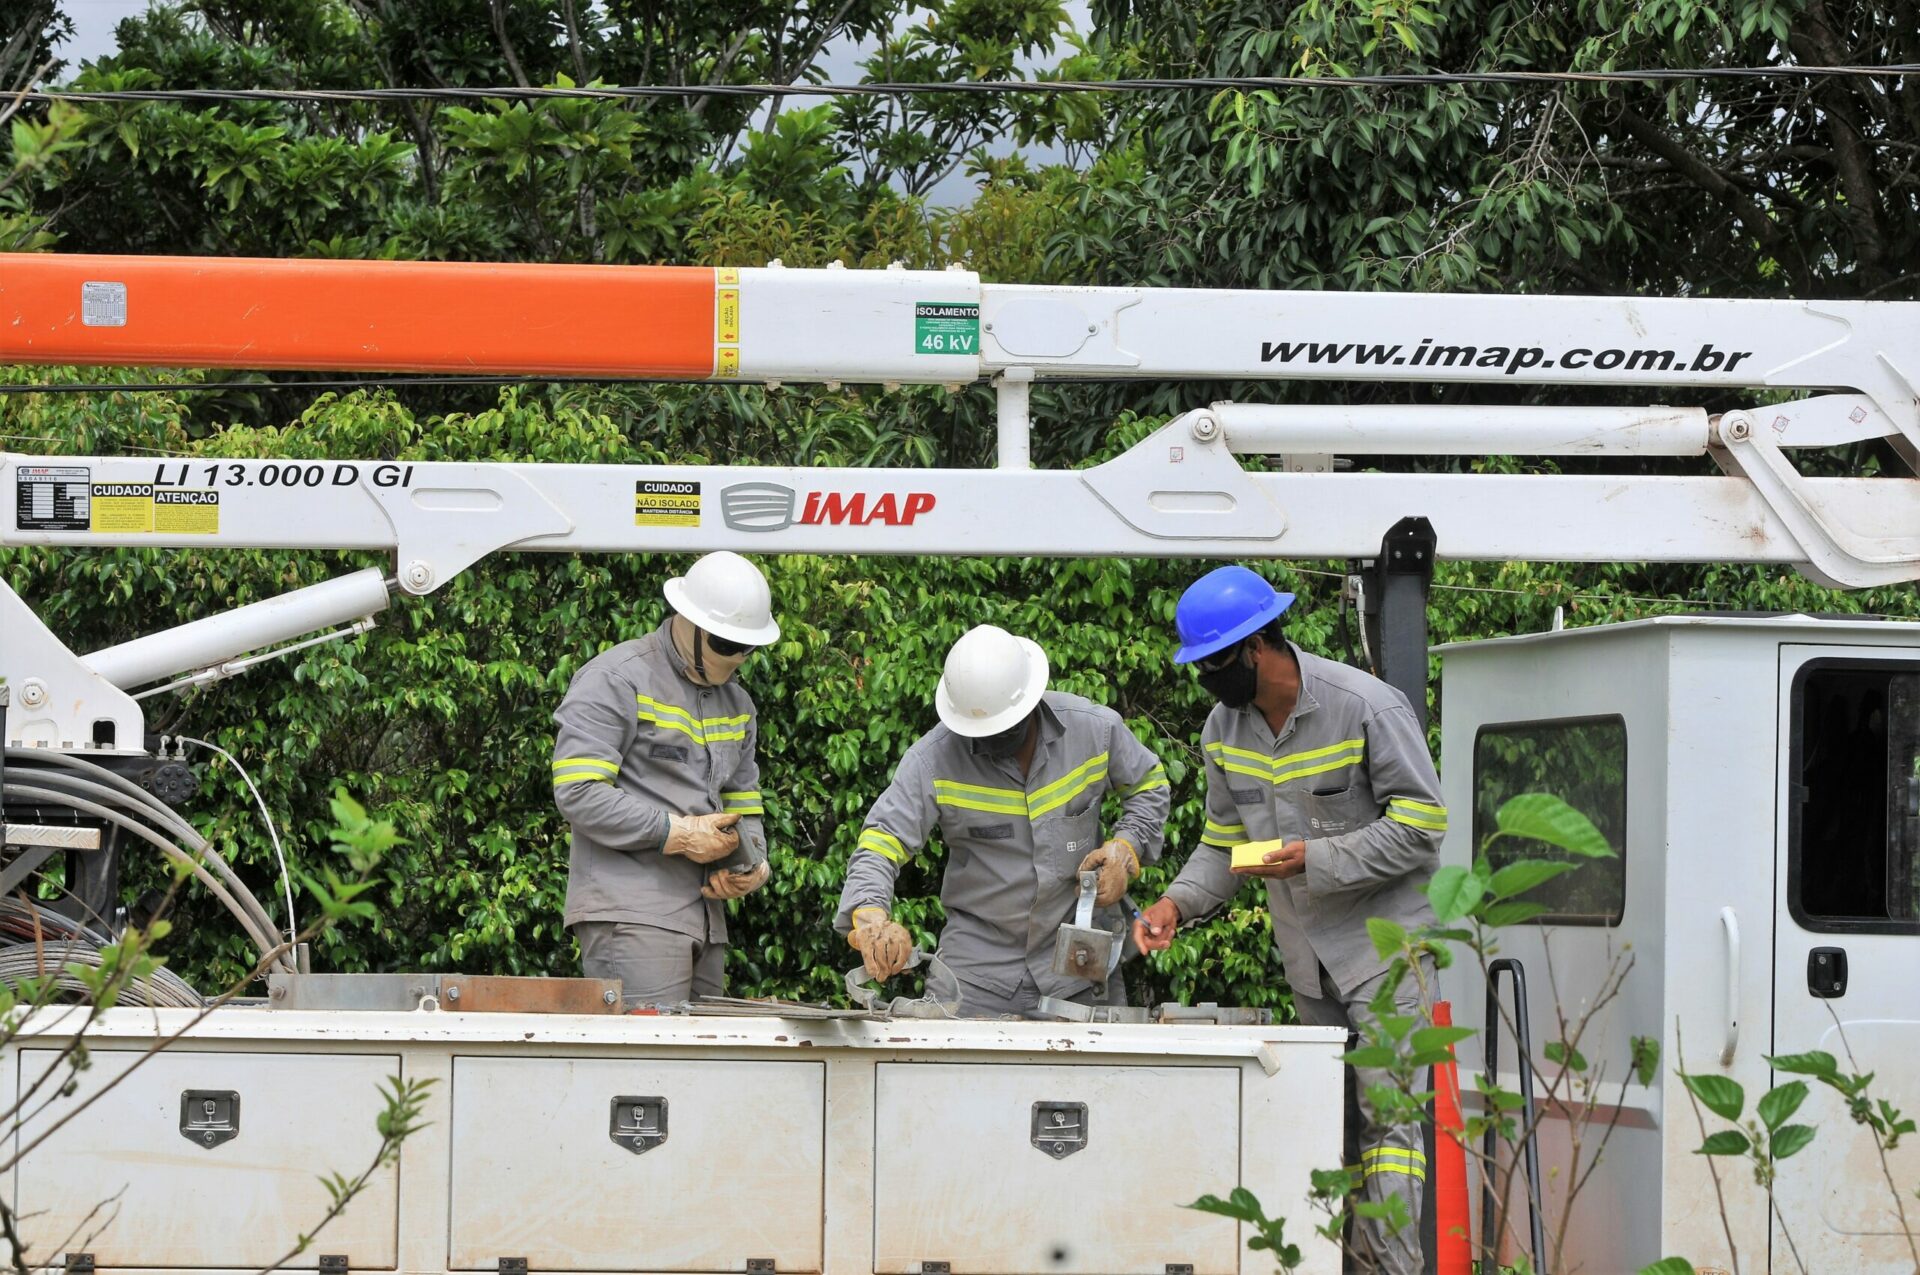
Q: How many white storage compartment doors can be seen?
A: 3